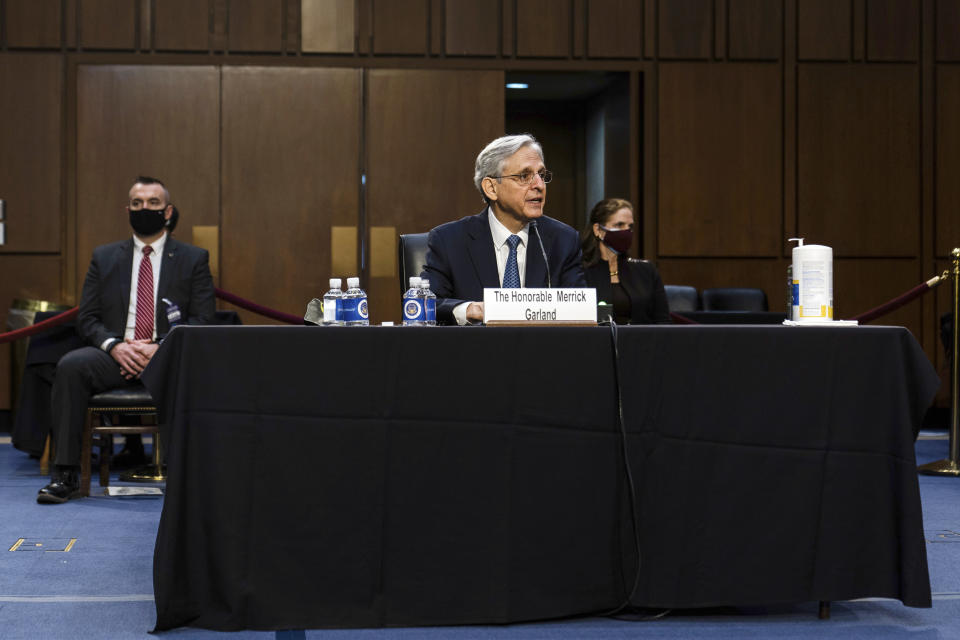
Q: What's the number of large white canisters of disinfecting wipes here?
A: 1